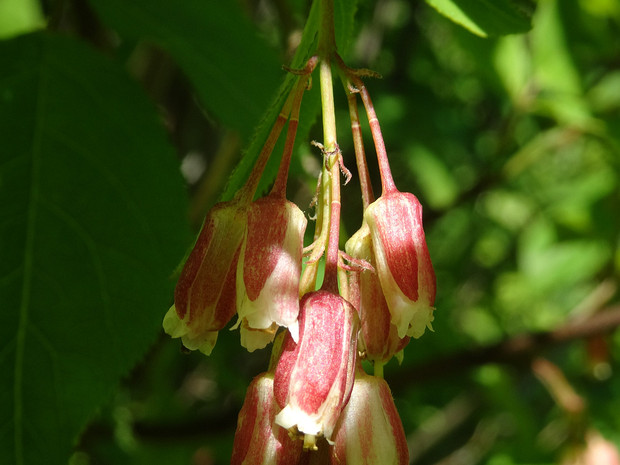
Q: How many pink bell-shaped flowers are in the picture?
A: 7